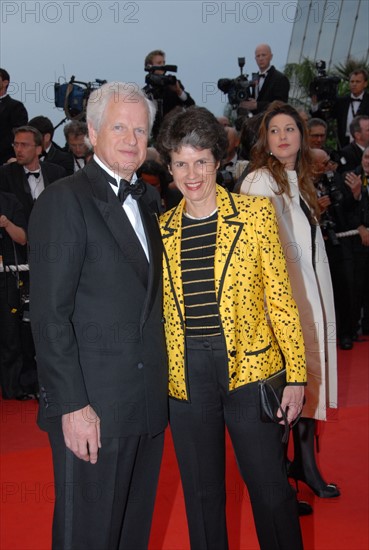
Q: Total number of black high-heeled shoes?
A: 2